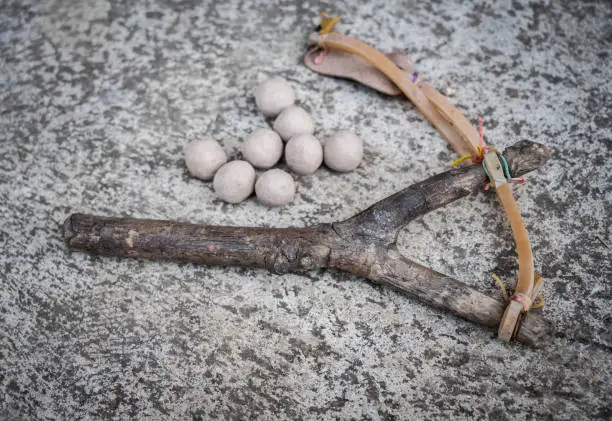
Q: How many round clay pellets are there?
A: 8